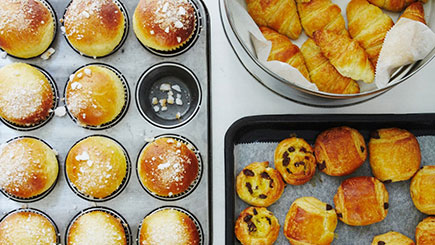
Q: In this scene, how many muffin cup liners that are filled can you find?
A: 11